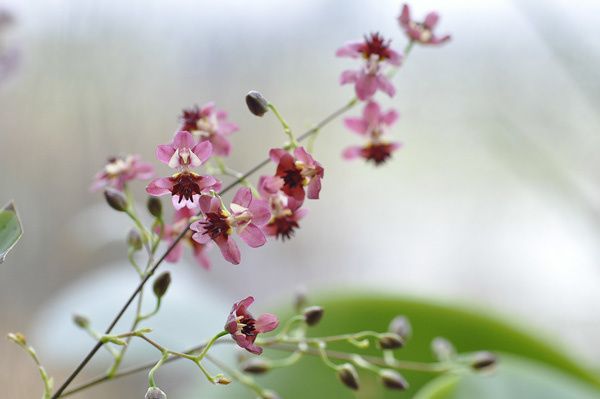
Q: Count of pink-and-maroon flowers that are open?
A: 11